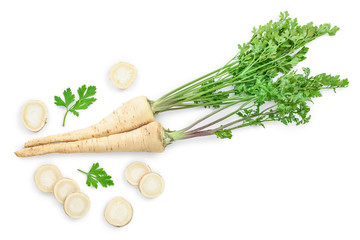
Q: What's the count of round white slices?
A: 8